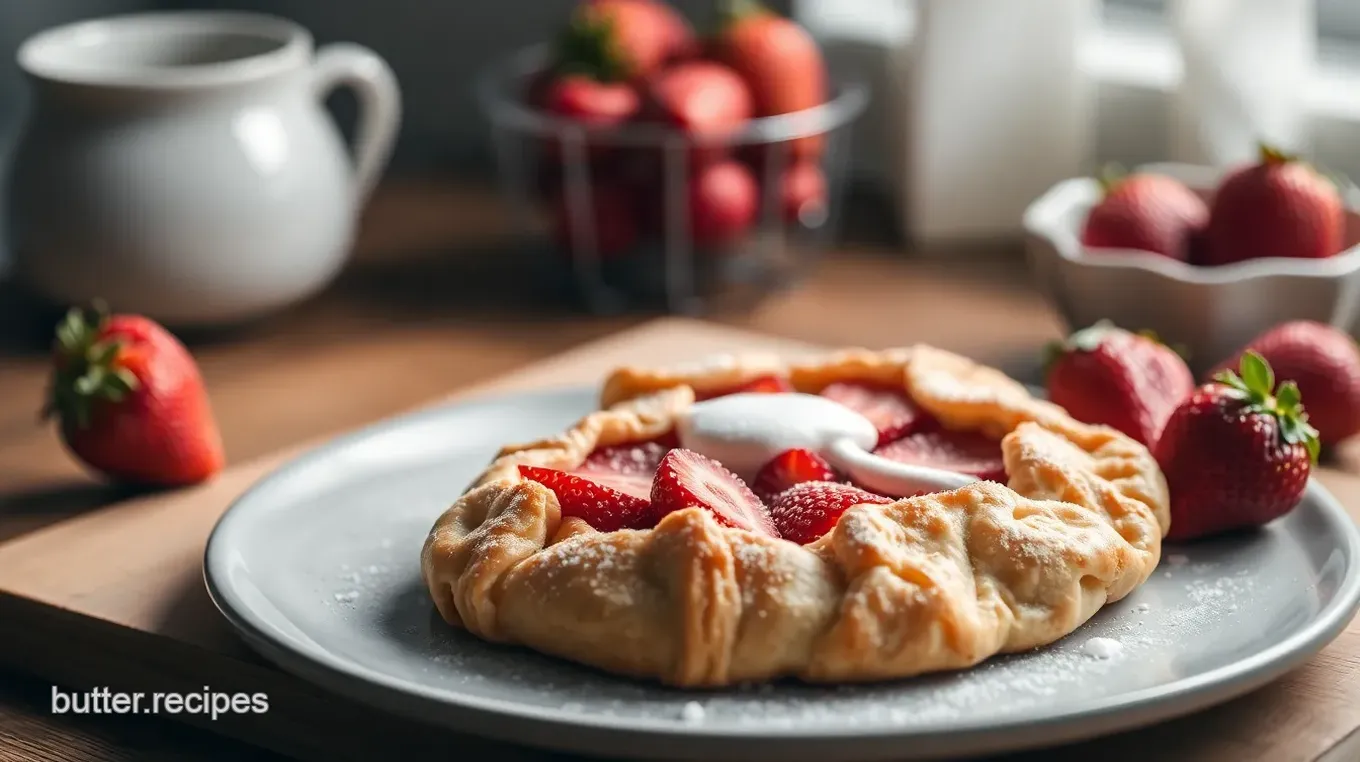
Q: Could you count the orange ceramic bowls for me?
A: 0